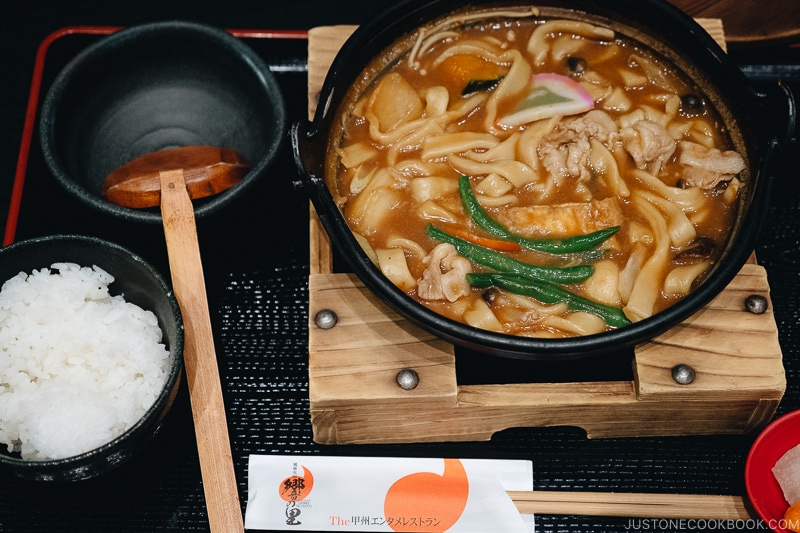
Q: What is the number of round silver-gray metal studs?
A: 4